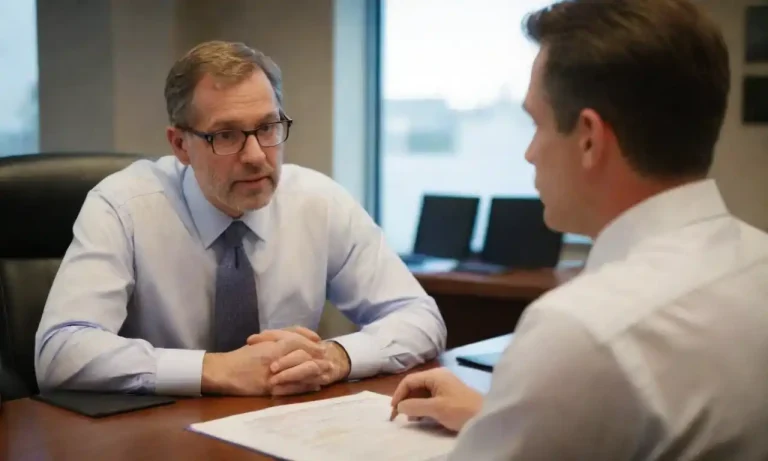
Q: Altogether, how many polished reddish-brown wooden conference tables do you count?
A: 1